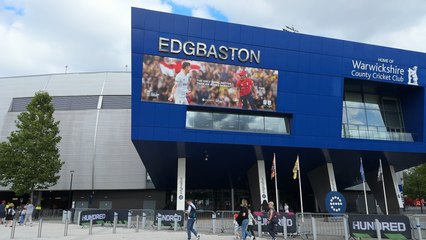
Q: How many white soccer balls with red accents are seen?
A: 0